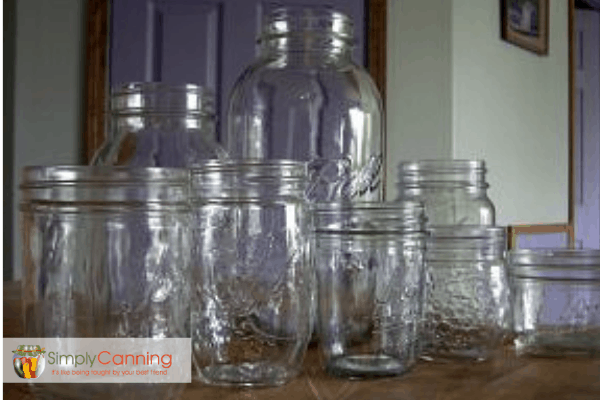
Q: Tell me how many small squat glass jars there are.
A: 1